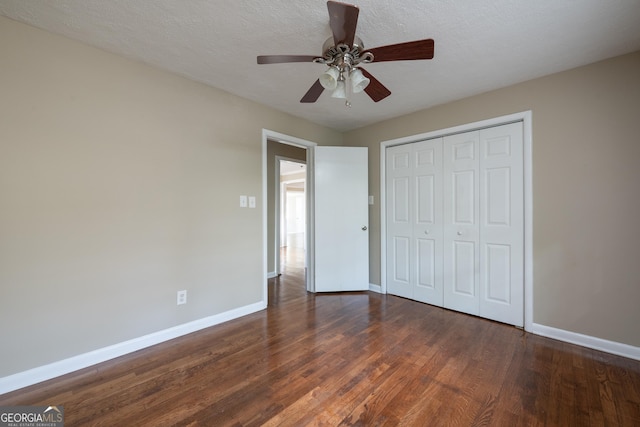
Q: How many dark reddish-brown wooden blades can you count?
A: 5